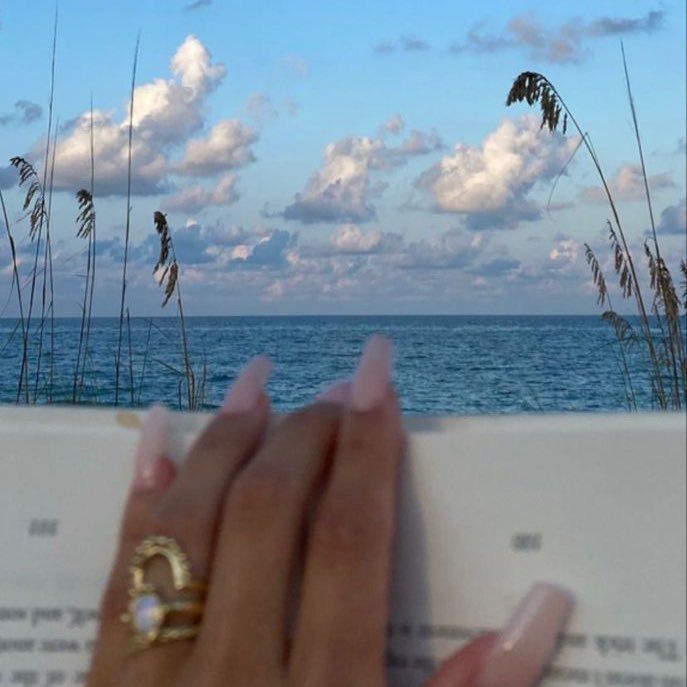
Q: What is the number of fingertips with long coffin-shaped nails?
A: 5